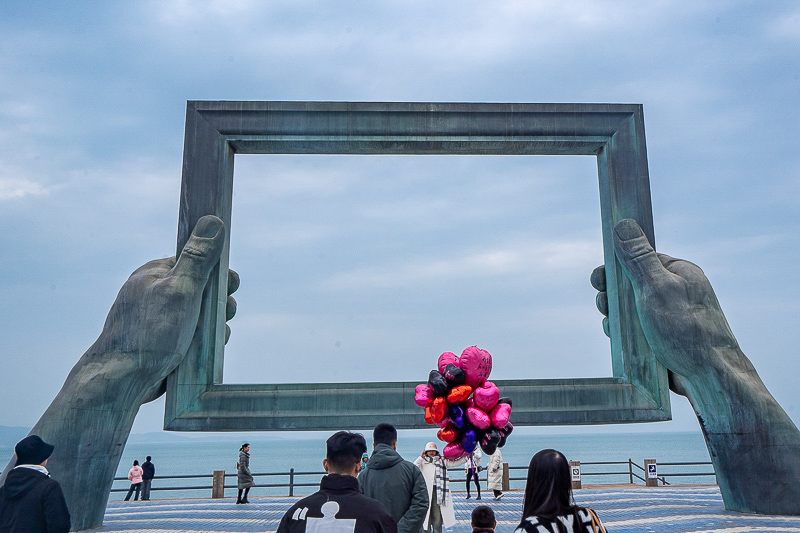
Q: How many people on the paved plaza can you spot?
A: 12